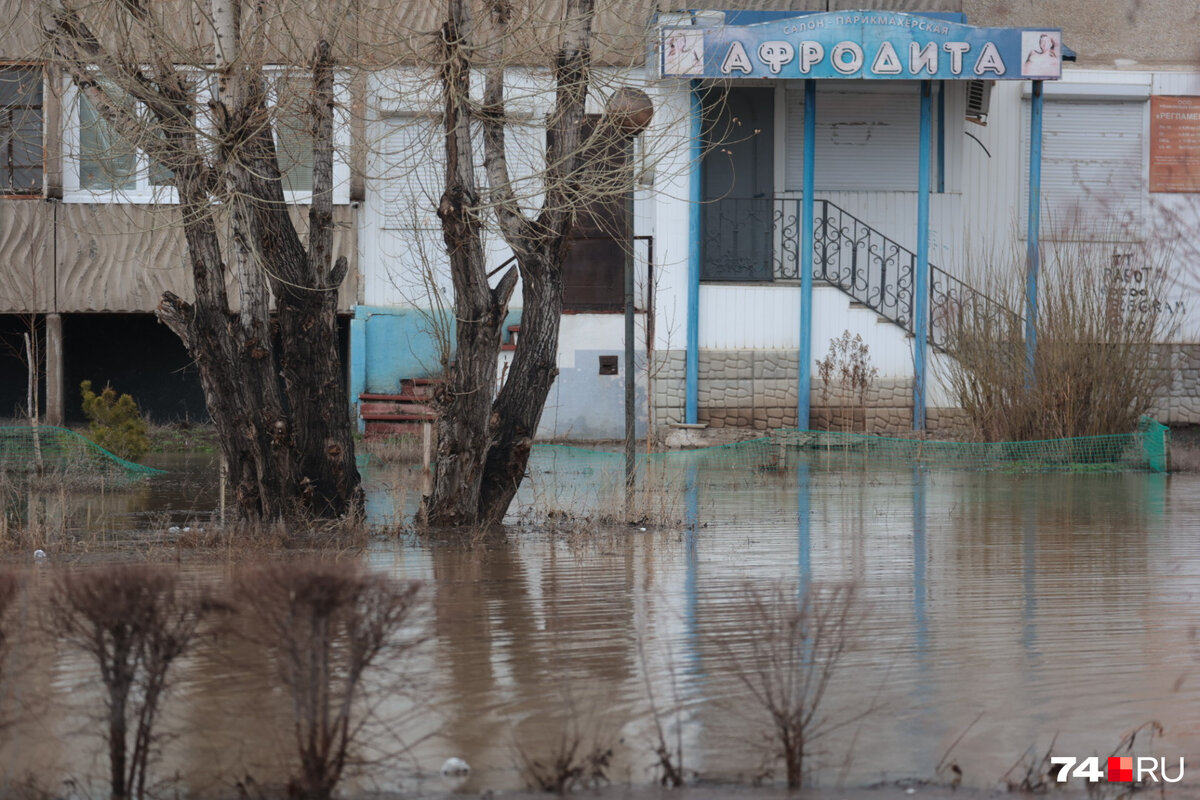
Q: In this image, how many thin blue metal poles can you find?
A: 4